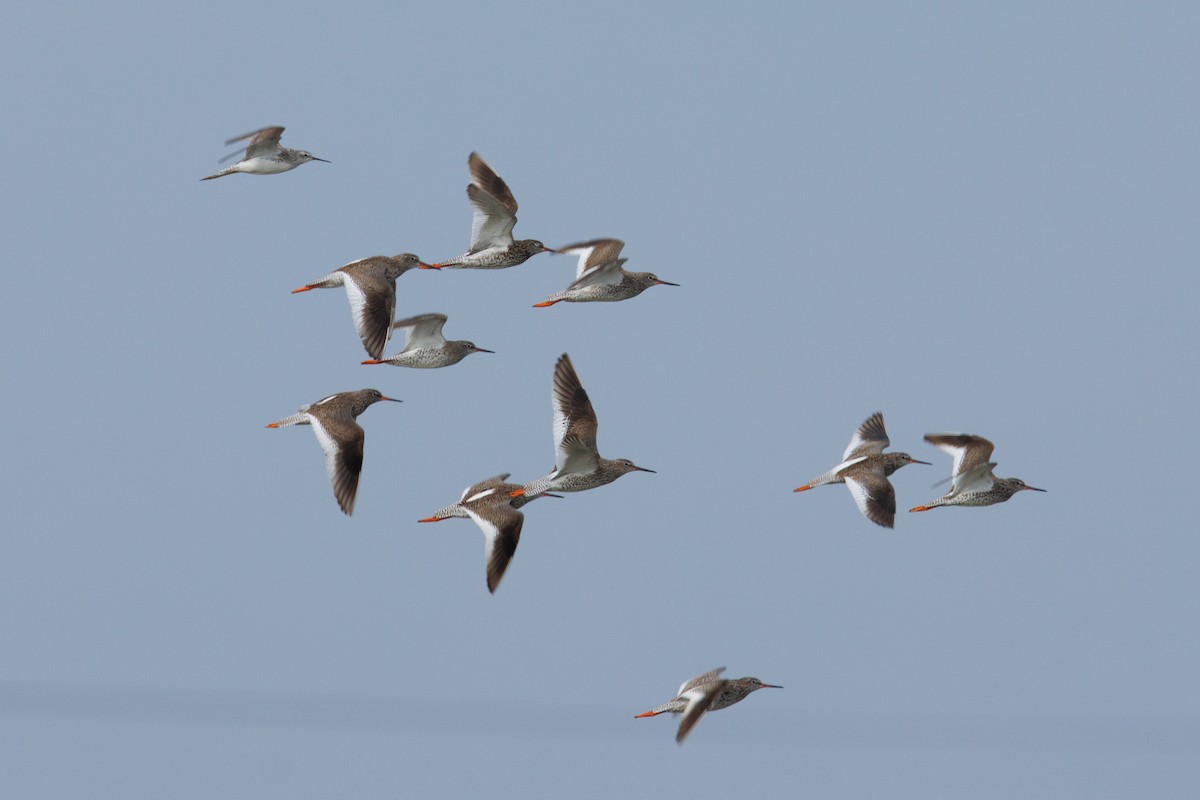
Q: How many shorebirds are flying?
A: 11